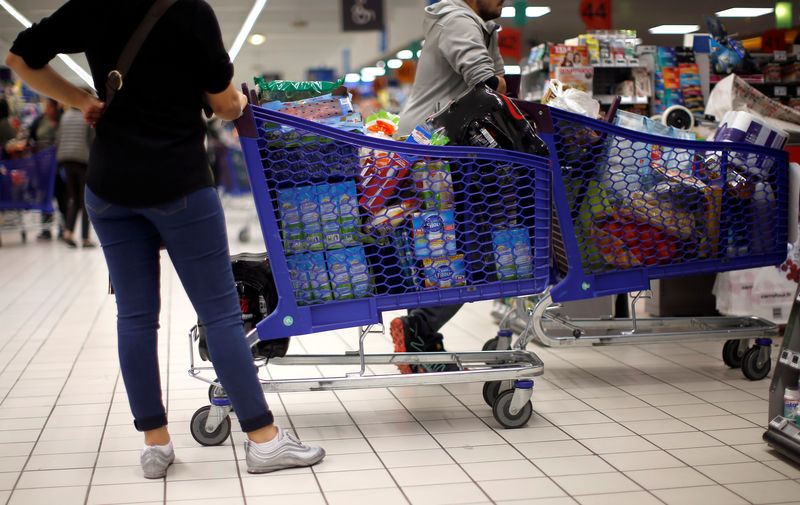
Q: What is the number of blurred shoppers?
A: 3